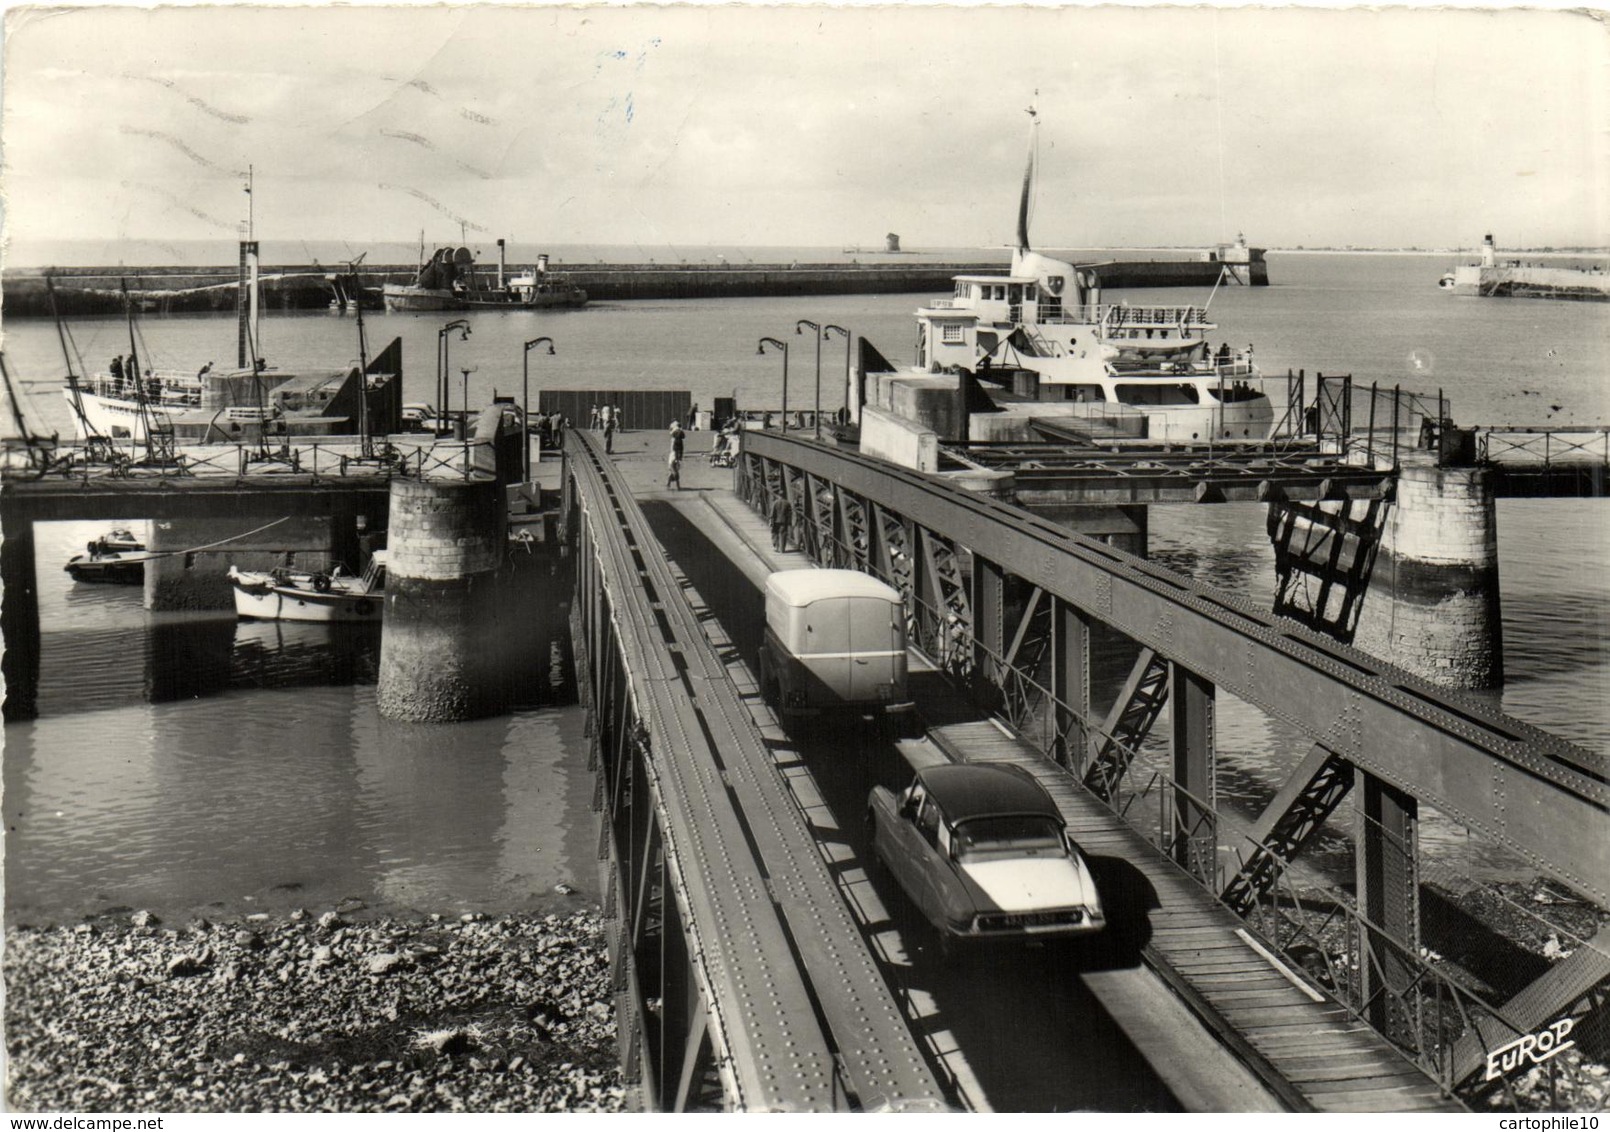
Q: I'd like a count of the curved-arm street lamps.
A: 6